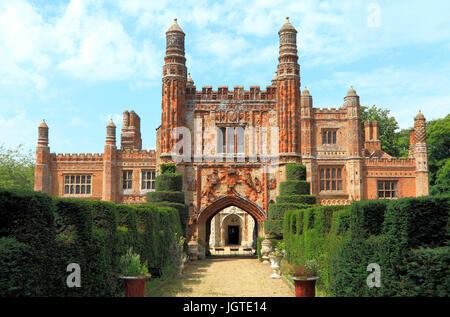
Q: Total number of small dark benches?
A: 3